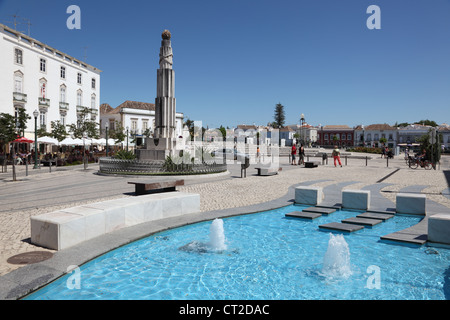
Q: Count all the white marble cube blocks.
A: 4